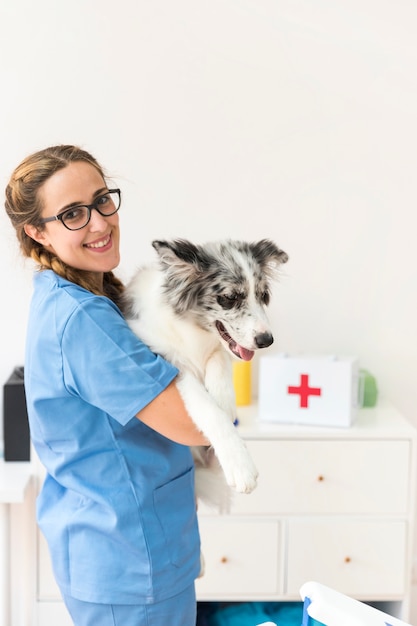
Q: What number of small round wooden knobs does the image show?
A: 3